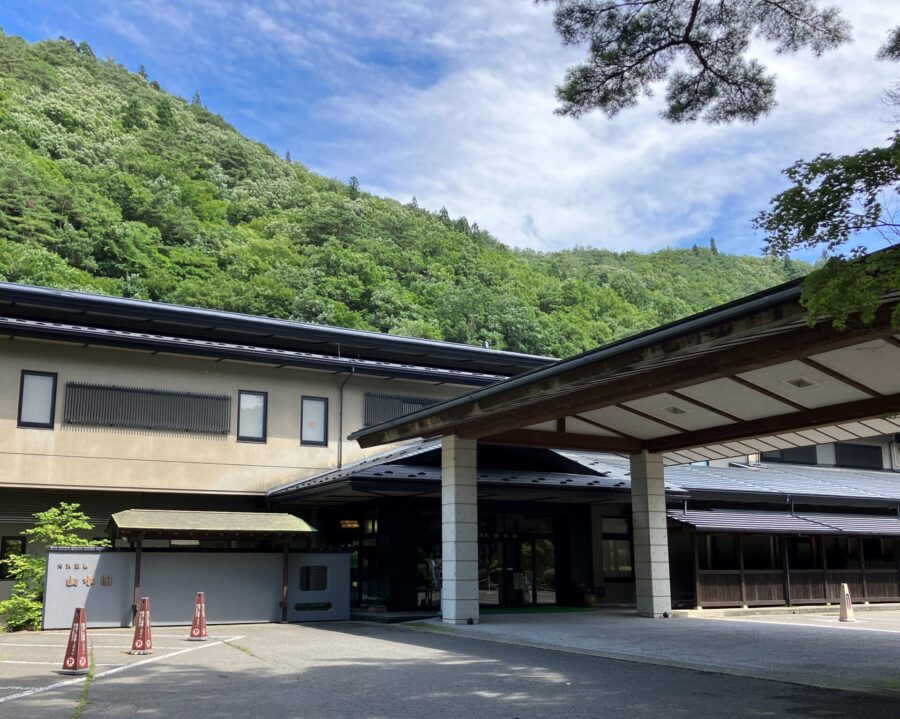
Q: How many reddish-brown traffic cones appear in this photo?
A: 3